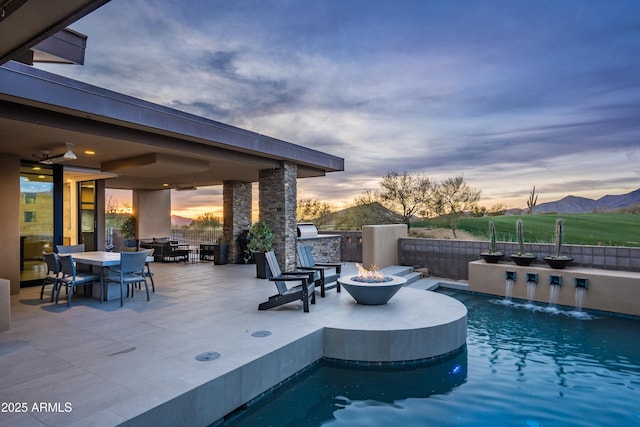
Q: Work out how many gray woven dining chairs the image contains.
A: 6